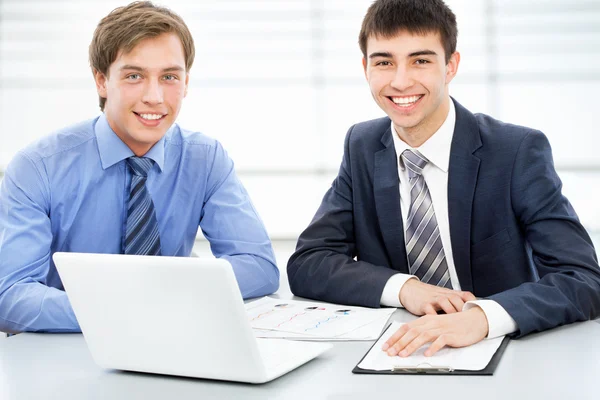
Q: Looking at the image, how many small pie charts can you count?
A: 3